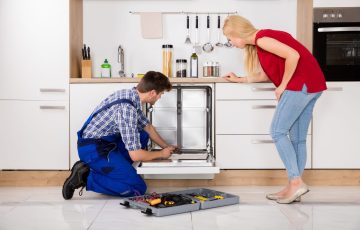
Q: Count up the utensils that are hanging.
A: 5